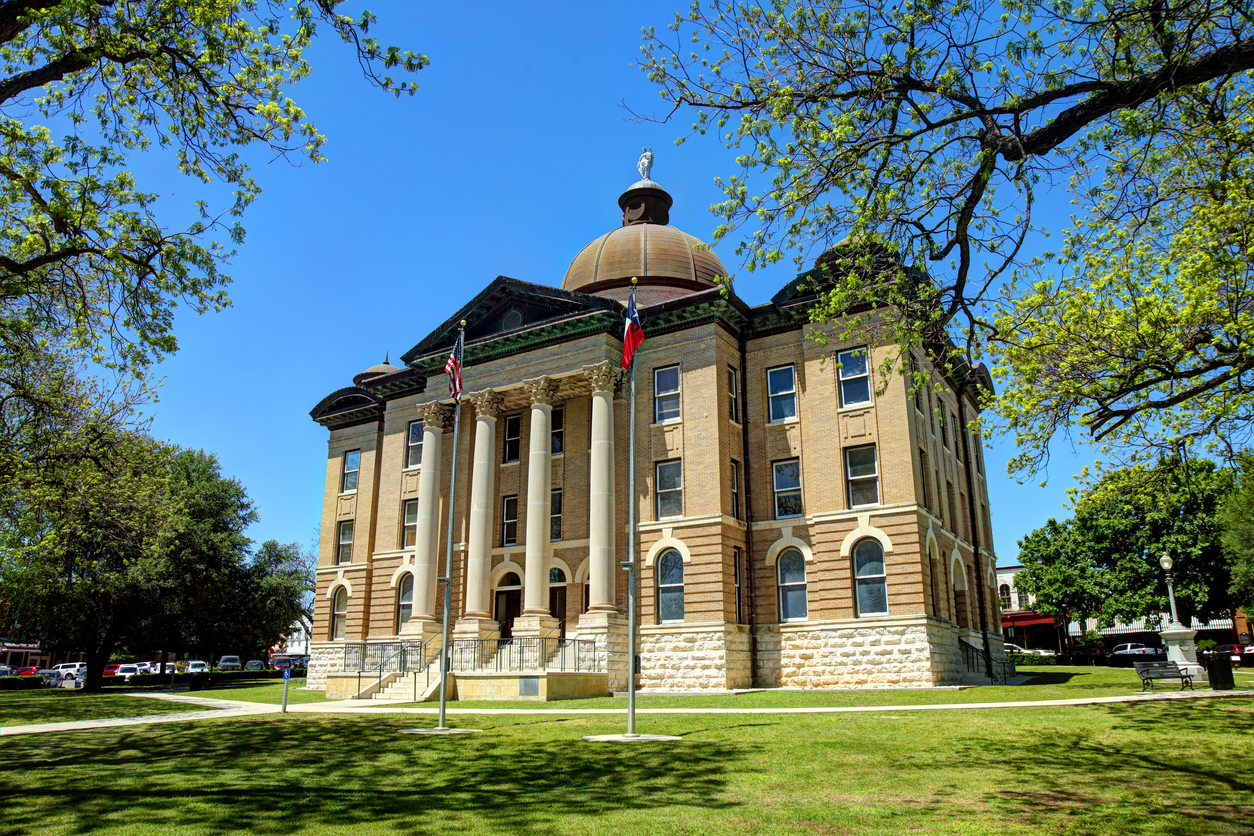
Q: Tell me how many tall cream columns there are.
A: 4